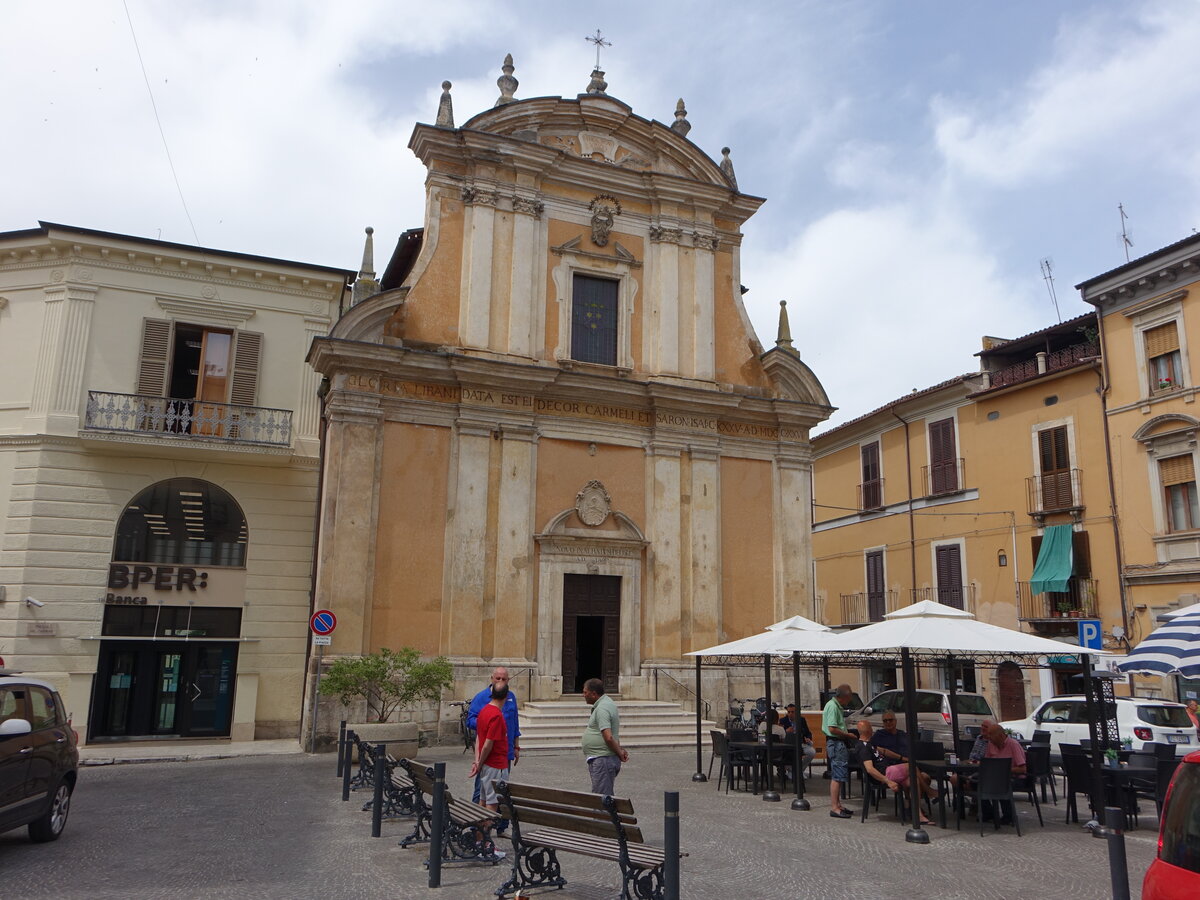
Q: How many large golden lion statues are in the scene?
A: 0